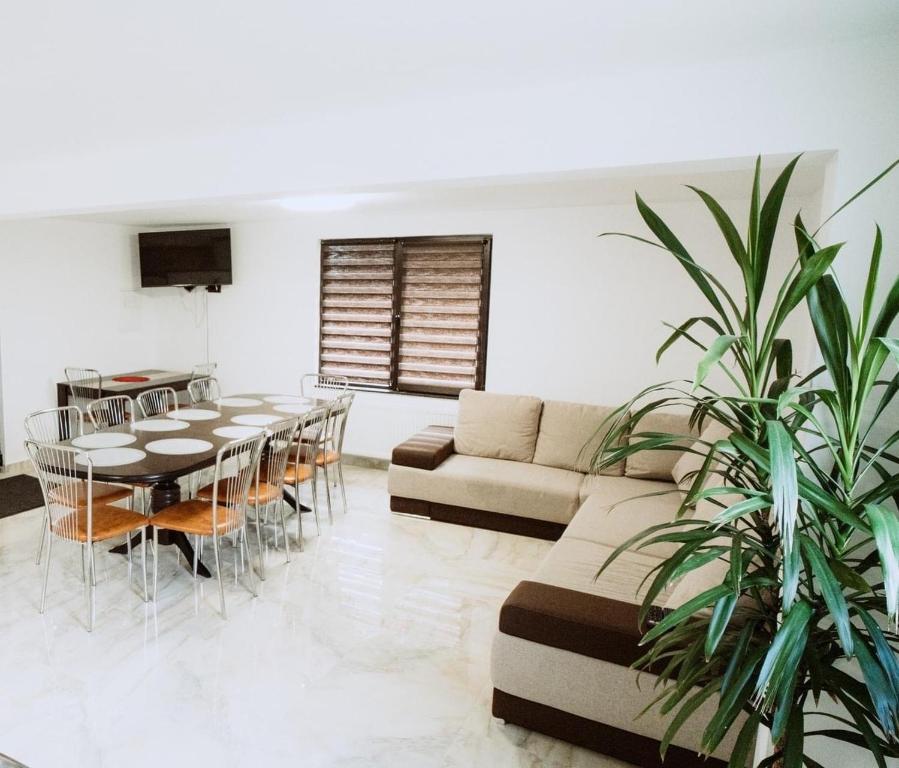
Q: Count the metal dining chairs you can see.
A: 12